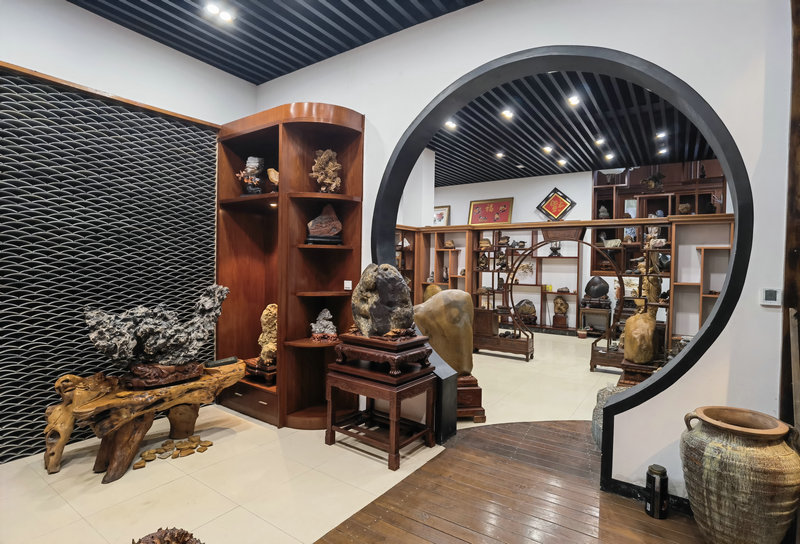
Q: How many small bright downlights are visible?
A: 12